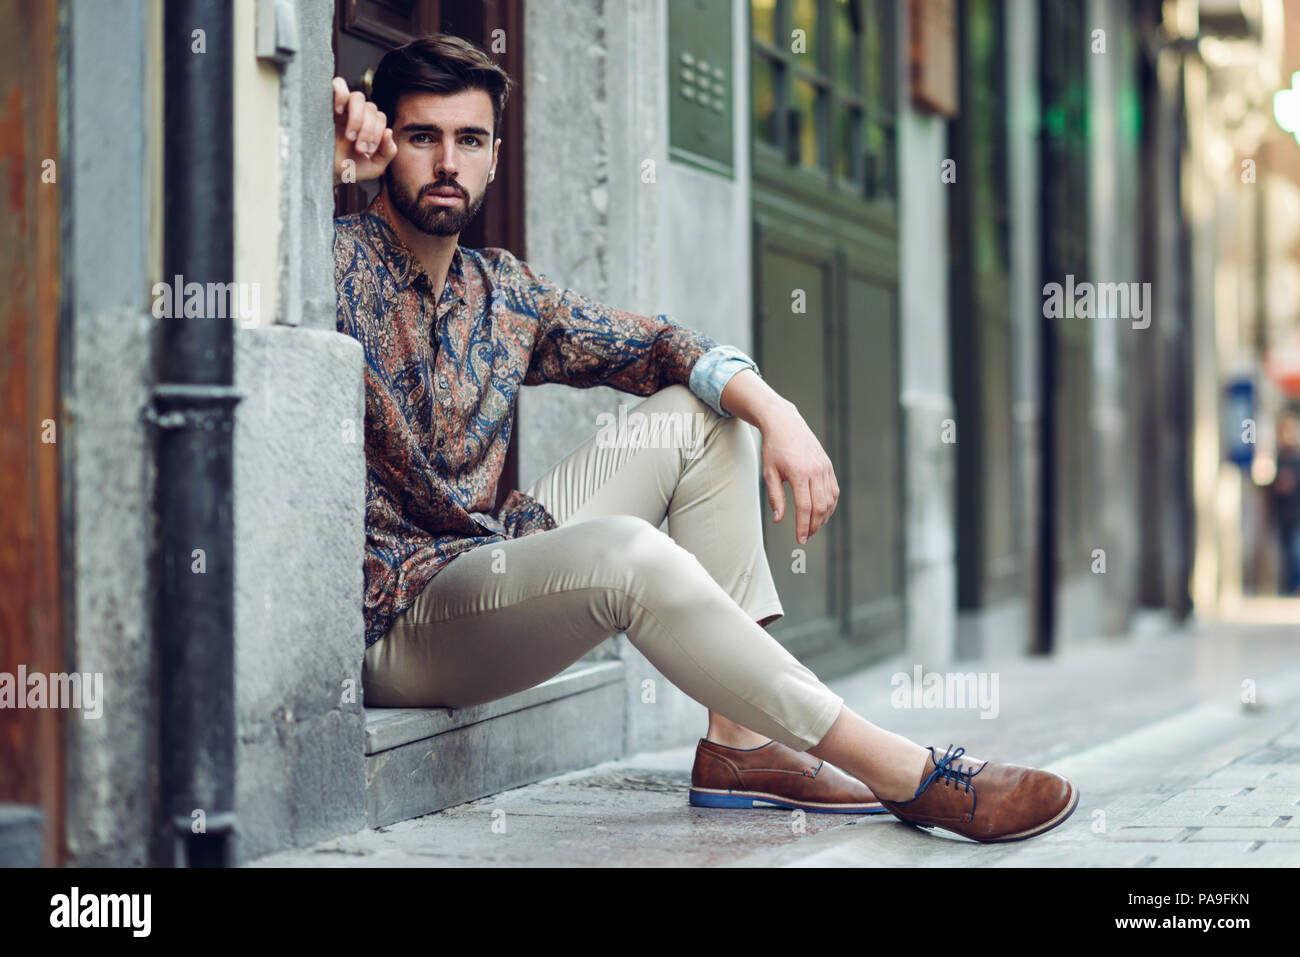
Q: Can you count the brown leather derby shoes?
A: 2